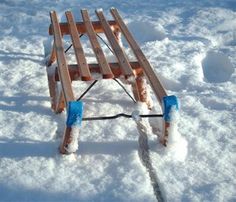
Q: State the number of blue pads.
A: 2